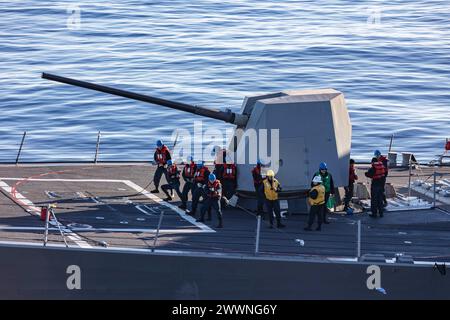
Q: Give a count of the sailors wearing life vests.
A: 14